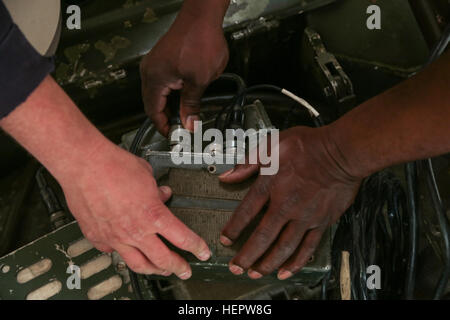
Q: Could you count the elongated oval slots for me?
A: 5